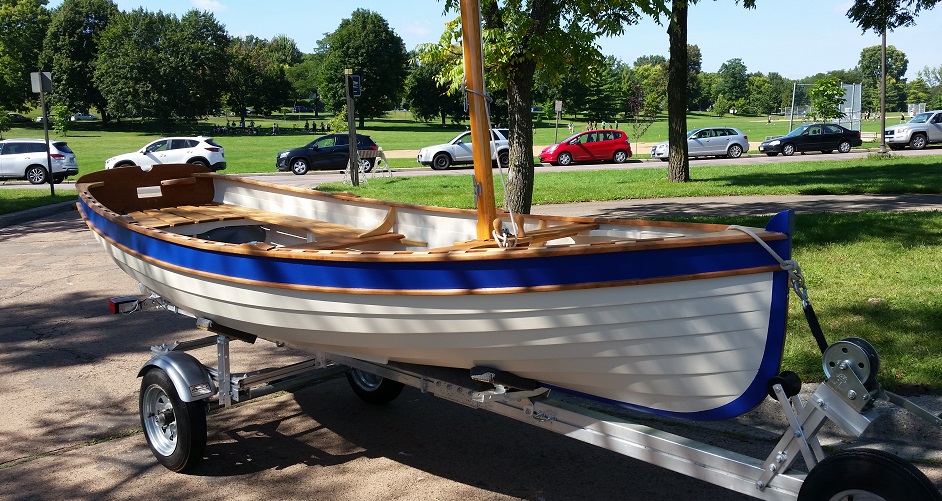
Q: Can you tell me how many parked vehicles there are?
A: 8